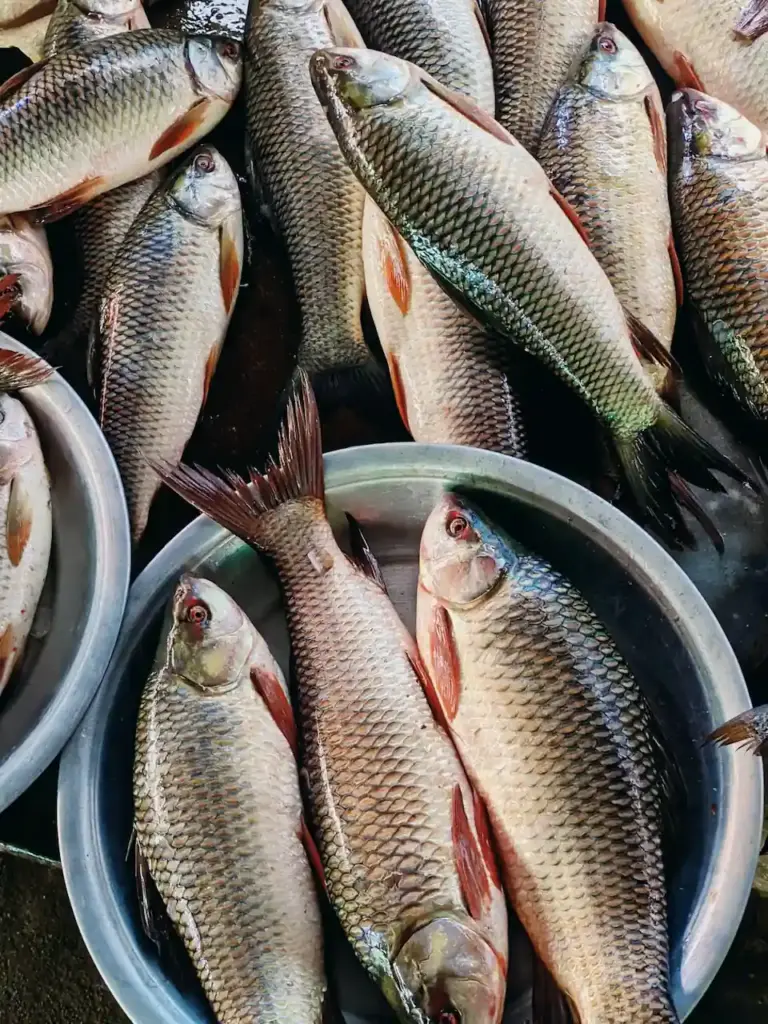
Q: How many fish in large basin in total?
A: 3